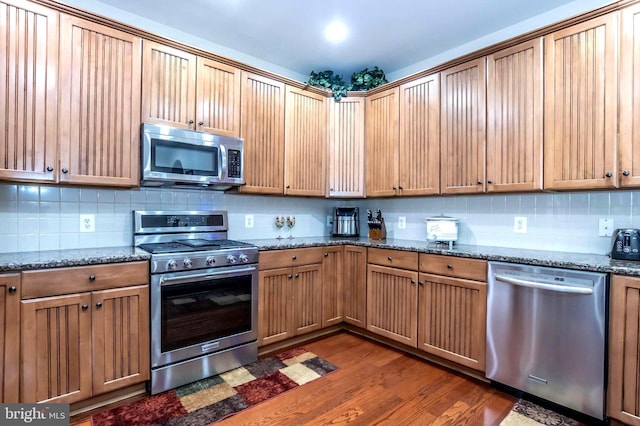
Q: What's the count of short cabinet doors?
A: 2